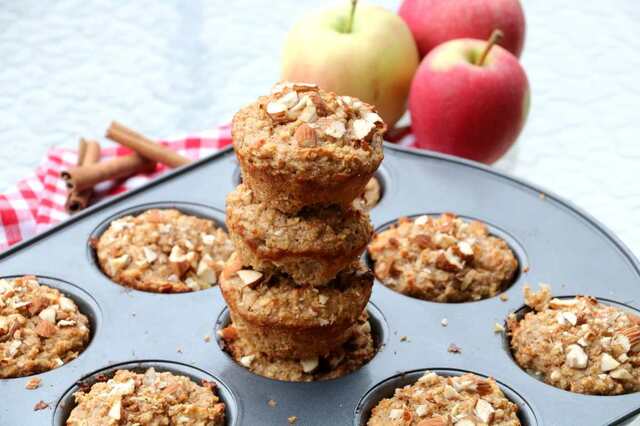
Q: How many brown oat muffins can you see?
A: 11